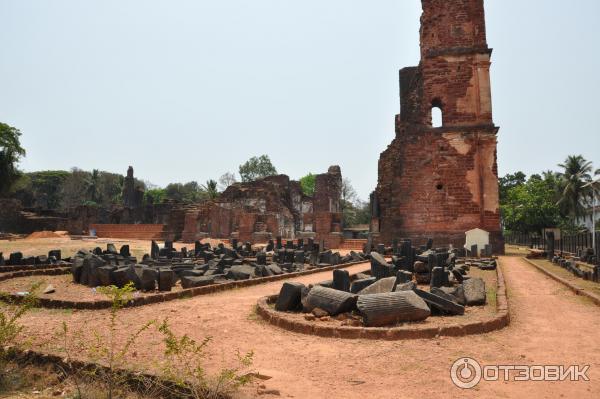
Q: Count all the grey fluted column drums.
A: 2